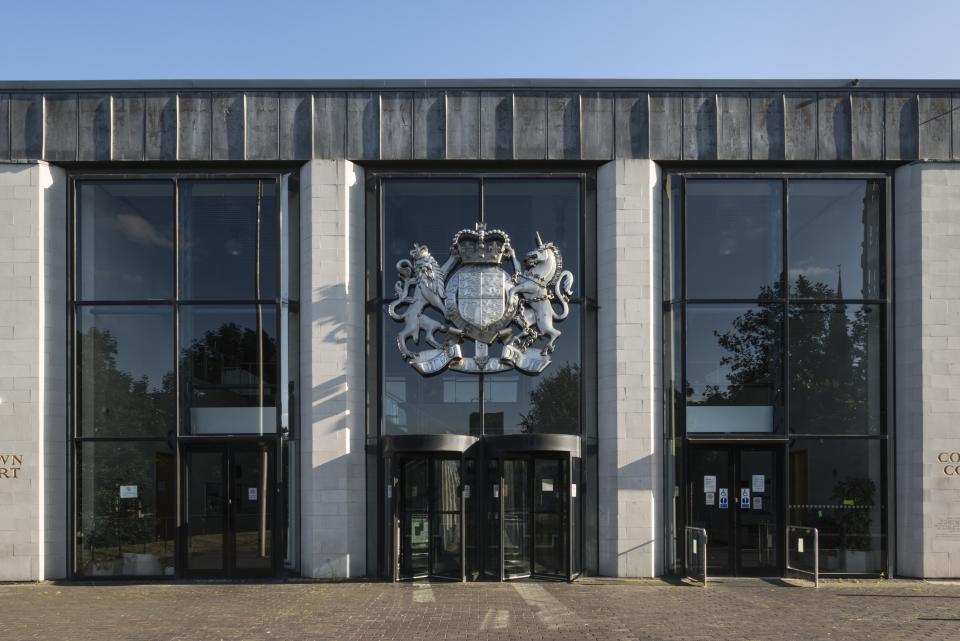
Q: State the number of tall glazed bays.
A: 3